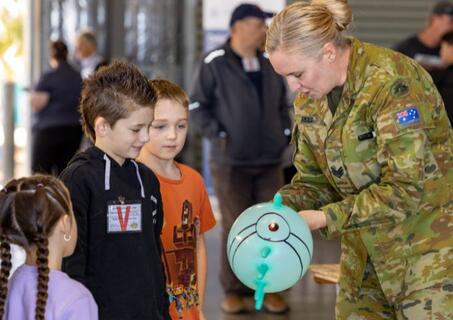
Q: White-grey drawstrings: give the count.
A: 2